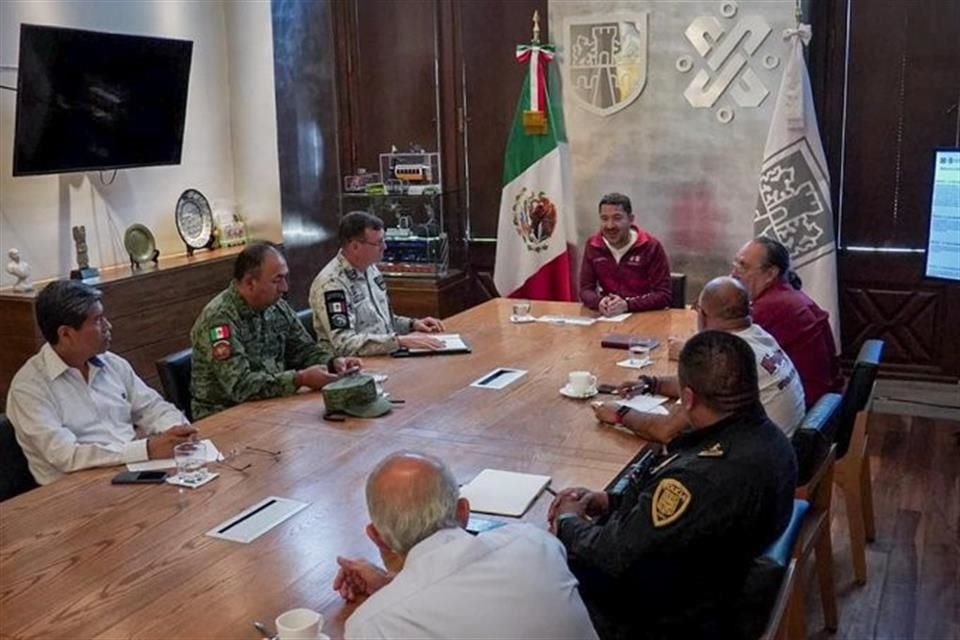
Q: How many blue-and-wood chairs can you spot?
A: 3